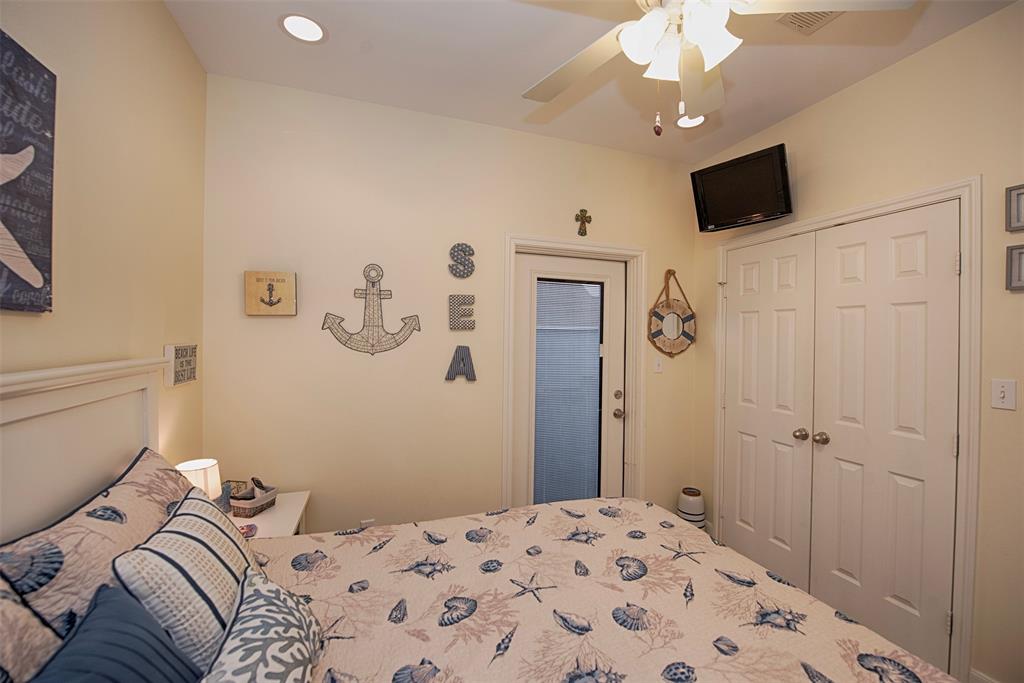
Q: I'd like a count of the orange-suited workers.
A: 0